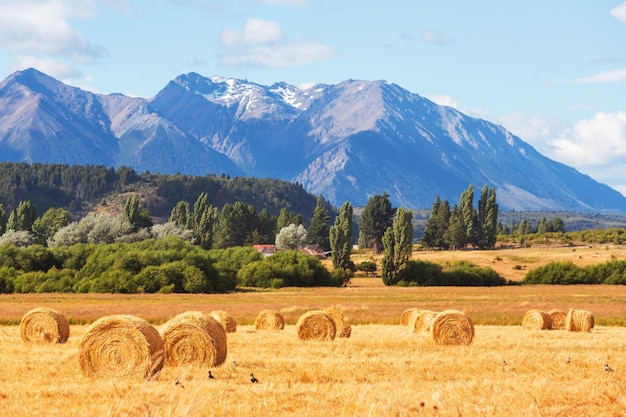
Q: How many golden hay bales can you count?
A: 13